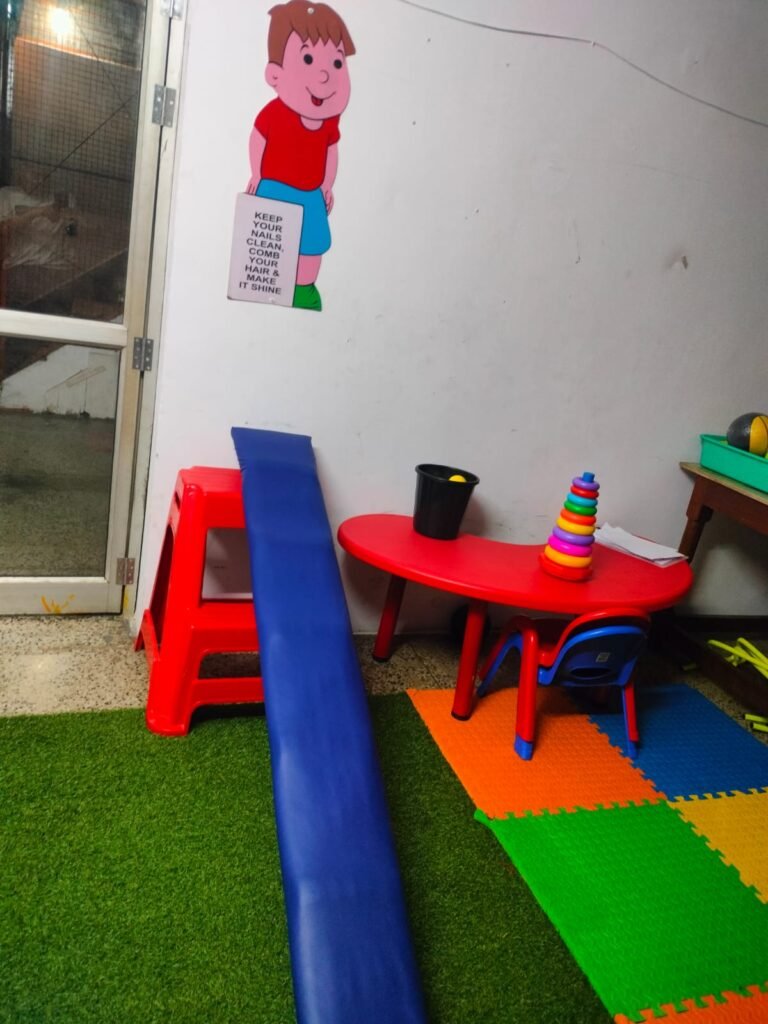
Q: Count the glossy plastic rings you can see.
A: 9